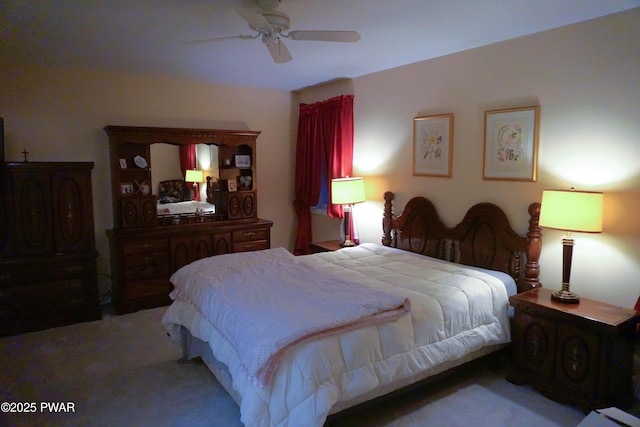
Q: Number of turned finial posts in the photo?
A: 2